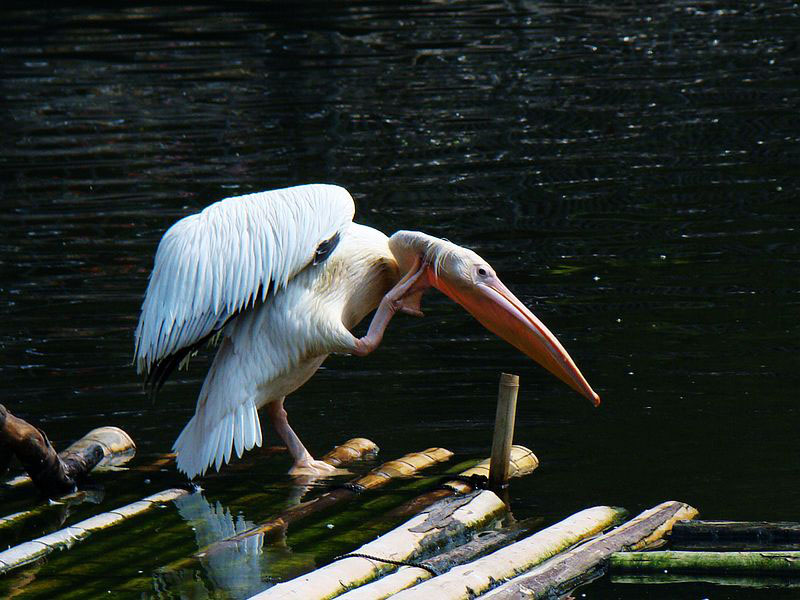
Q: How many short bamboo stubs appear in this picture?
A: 1